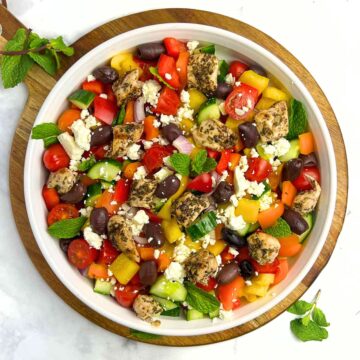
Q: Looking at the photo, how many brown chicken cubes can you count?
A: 13